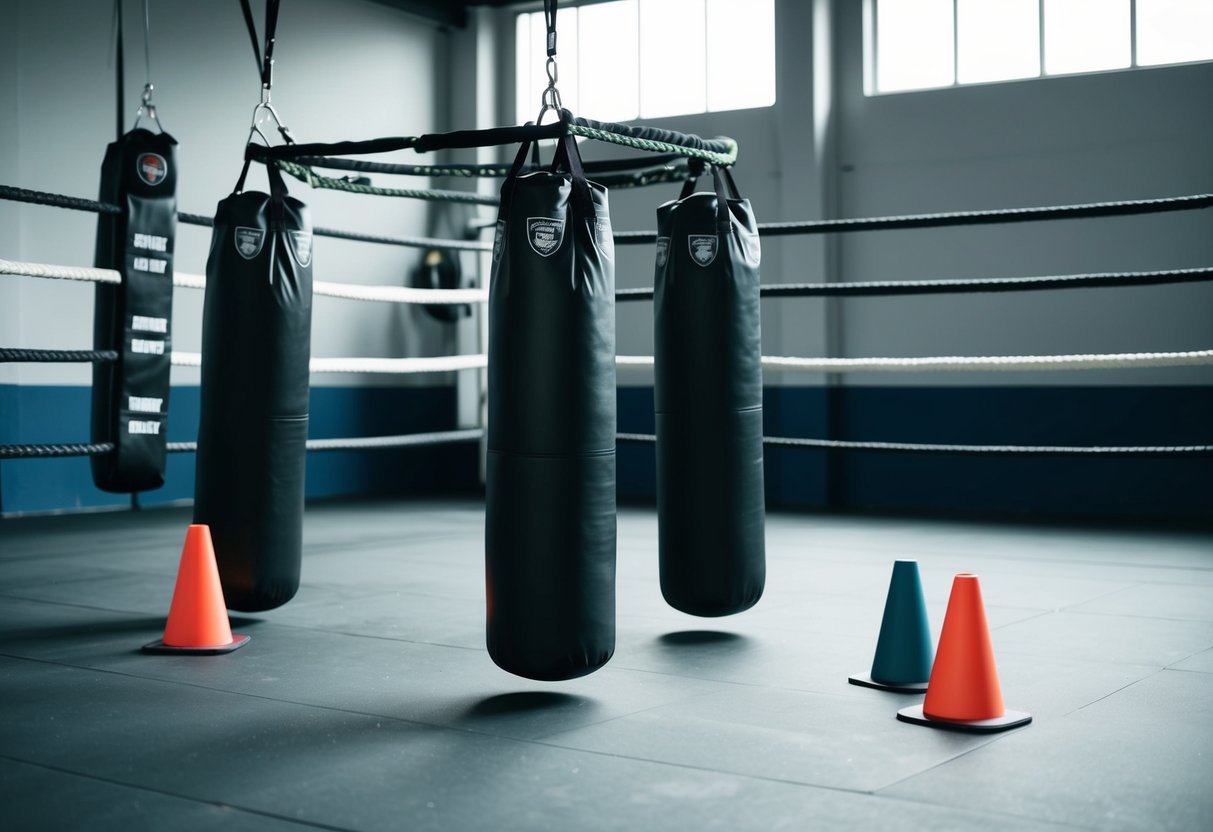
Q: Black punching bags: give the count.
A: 4